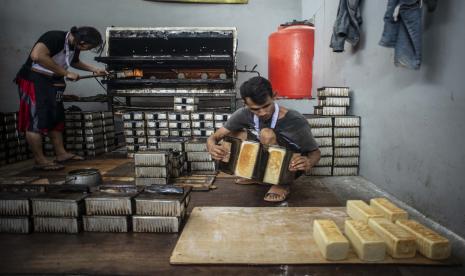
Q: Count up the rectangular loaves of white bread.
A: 8